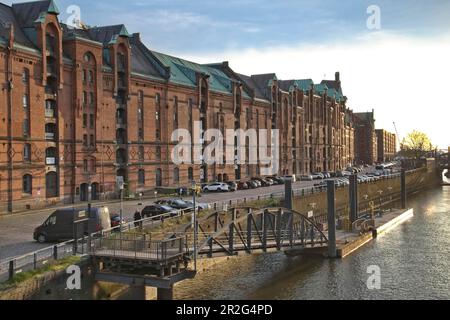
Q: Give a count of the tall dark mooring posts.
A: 4